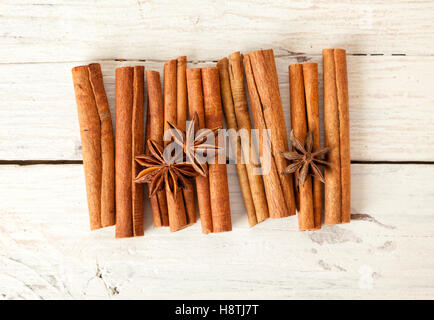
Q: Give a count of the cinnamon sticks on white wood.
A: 9